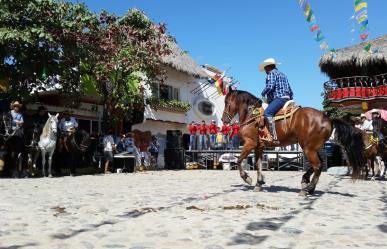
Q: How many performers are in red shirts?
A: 5